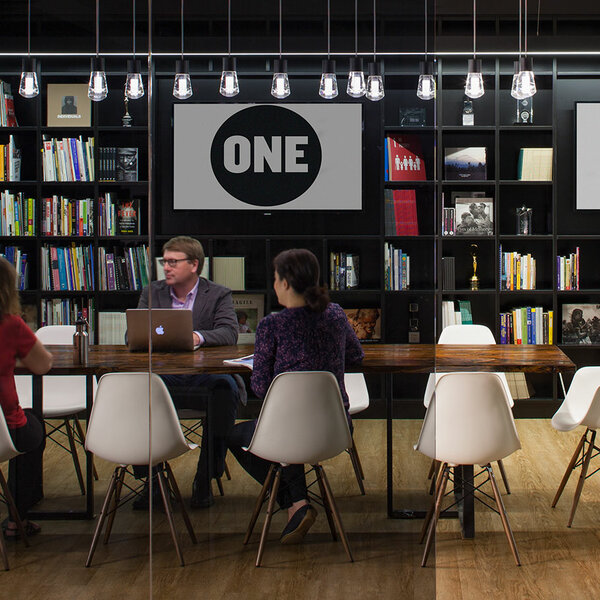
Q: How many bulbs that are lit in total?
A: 13